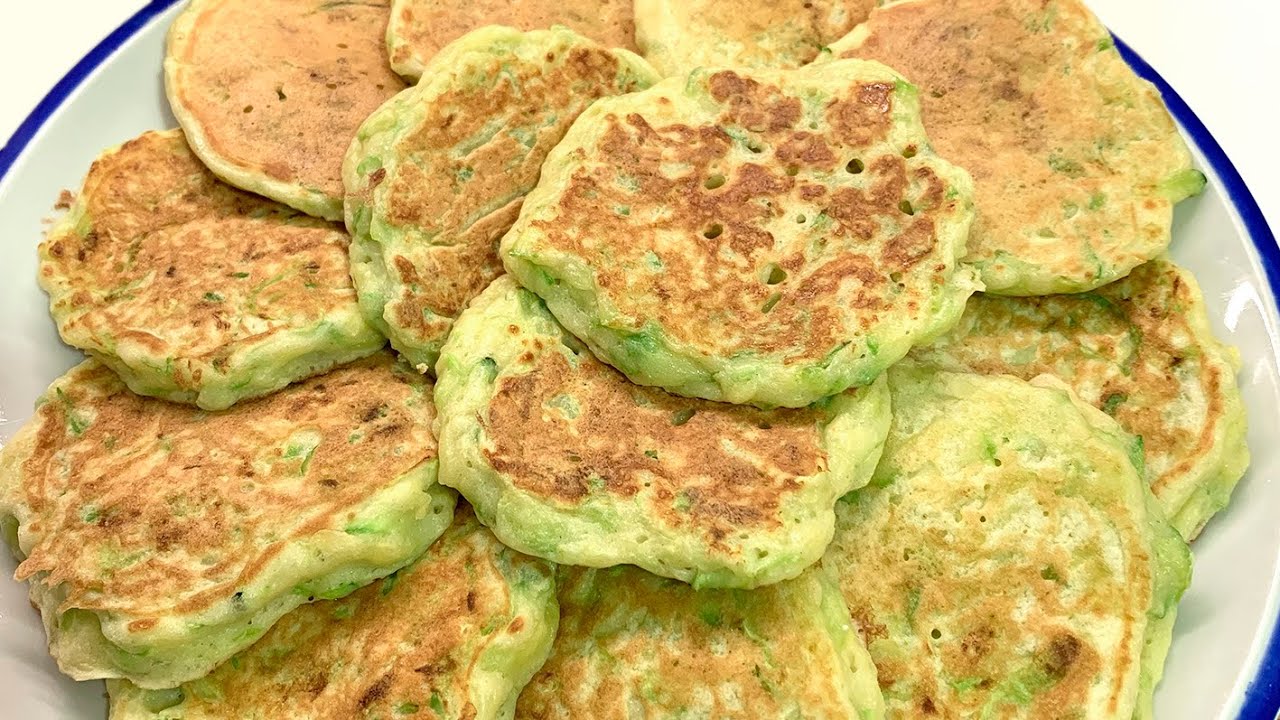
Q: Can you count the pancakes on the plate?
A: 13